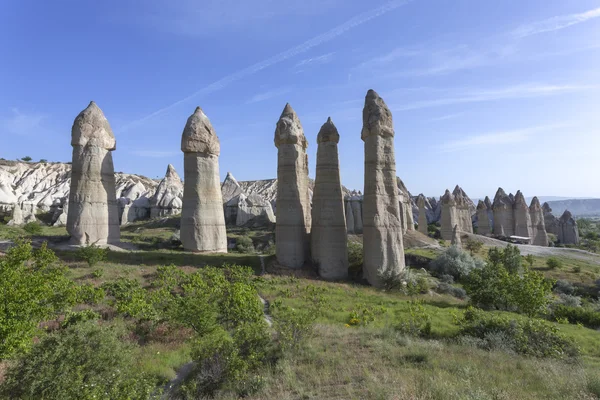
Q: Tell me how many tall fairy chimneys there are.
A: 5